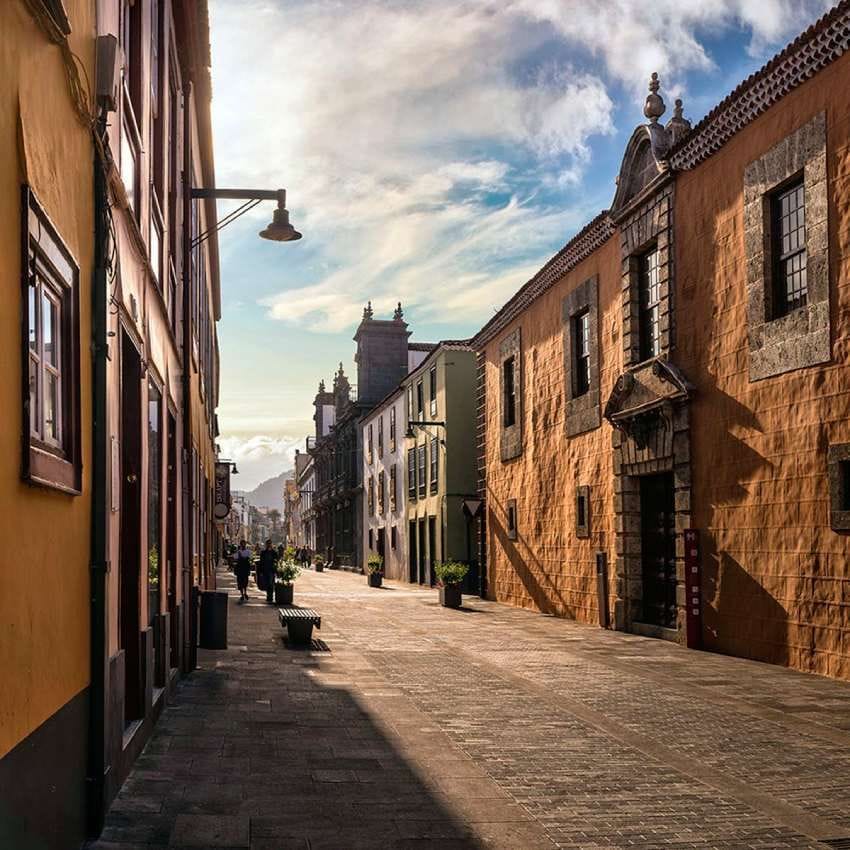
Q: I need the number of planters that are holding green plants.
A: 4